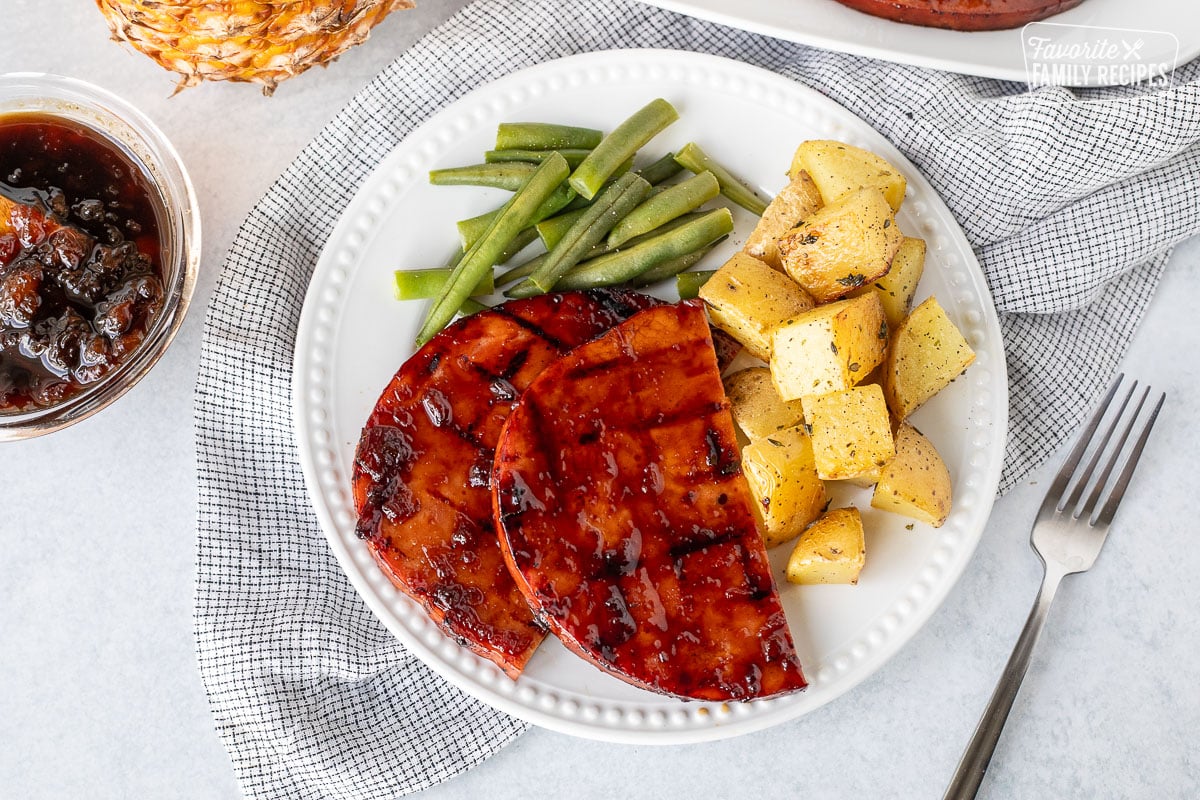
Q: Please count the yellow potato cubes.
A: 12